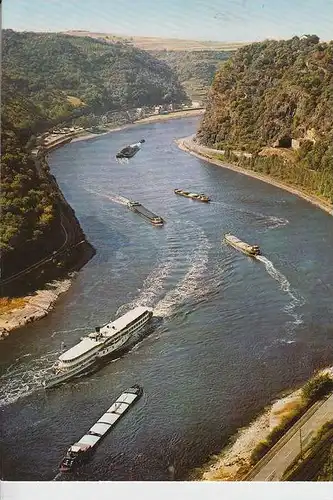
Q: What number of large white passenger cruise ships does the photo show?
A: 1